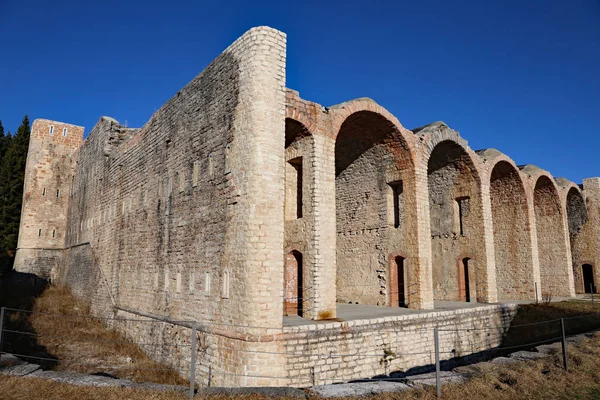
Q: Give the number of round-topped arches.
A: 6